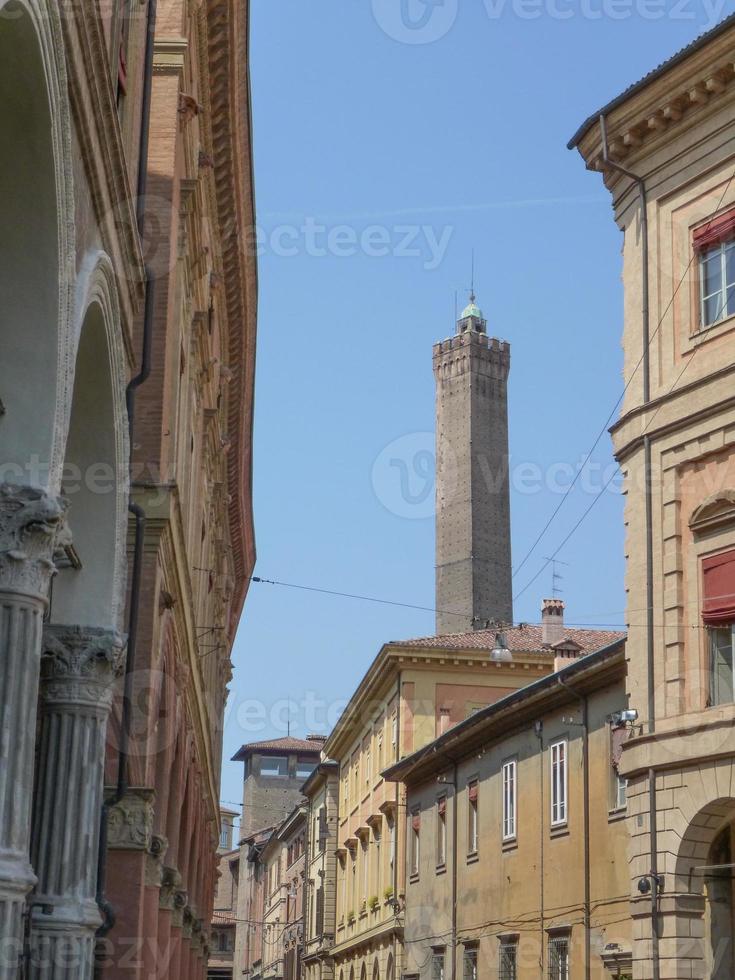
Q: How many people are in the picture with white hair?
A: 0